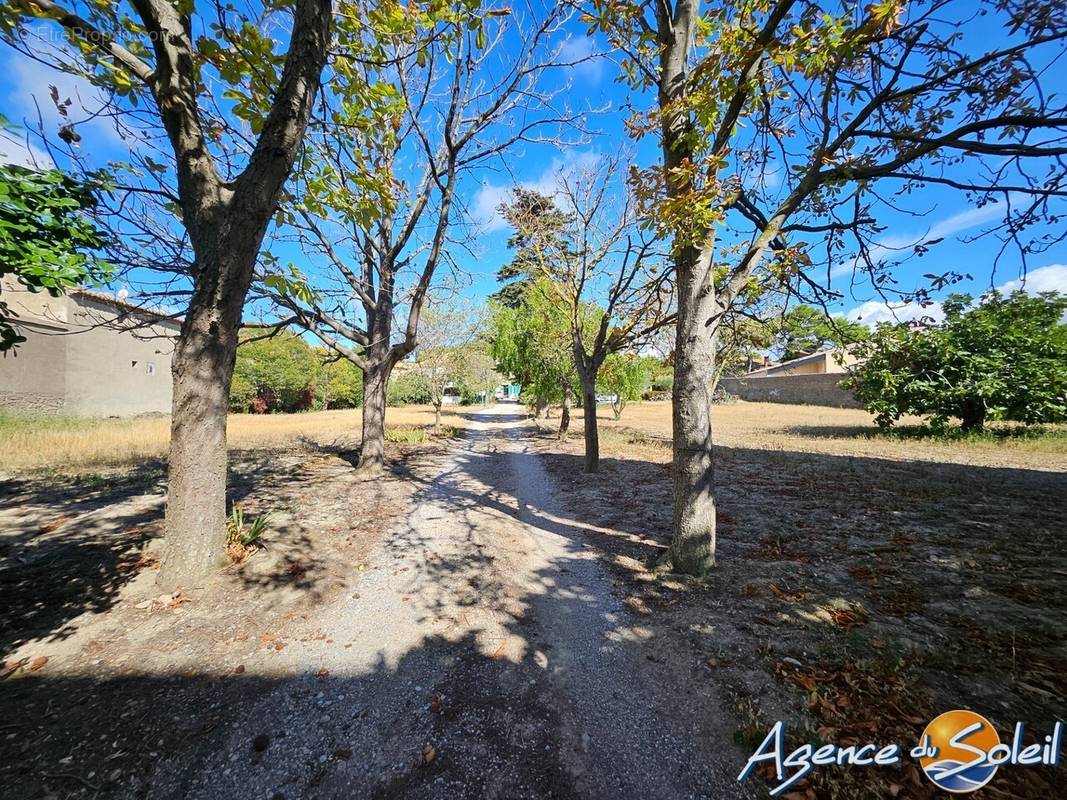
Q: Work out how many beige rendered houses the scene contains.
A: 2